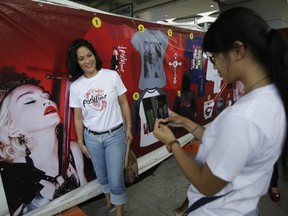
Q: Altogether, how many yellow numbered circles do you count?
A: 8